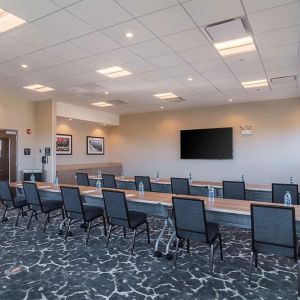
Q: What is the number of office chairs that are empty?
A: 12